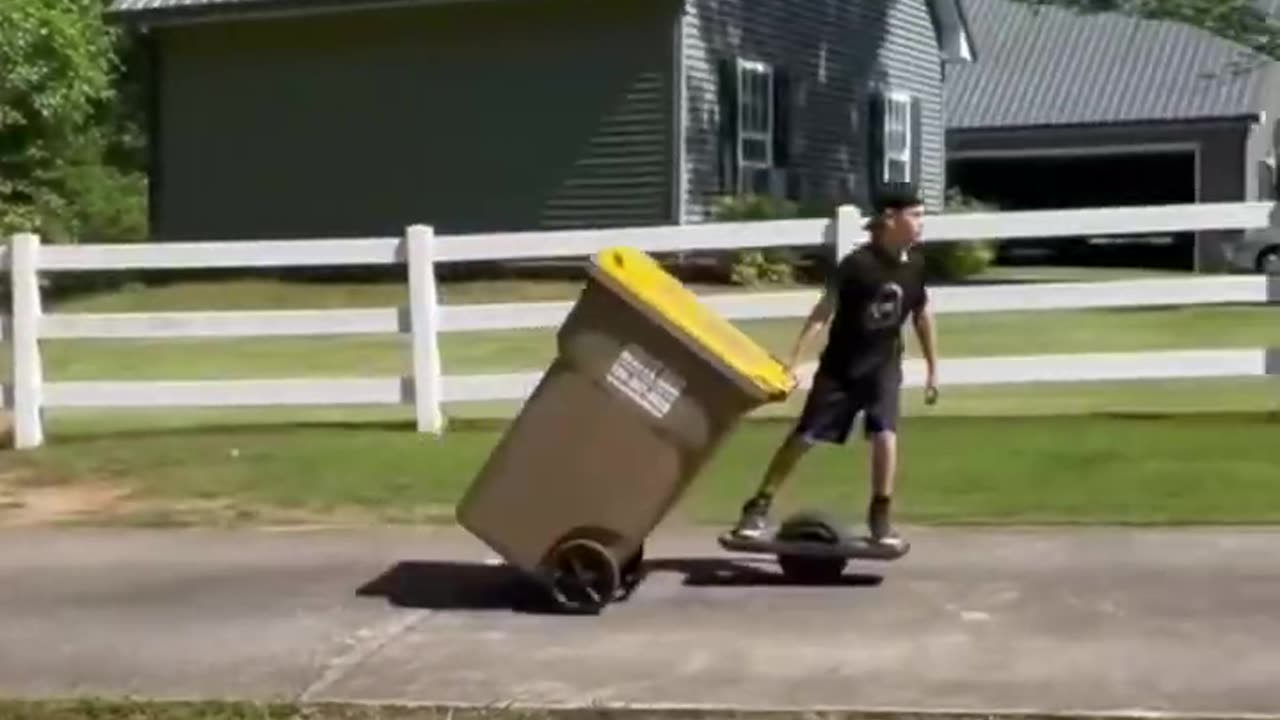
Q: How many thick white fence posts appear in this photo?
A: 3